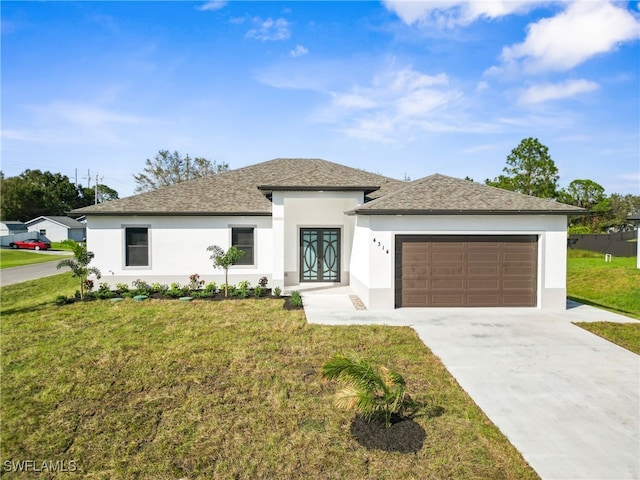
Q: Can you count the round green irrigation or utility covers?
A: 3